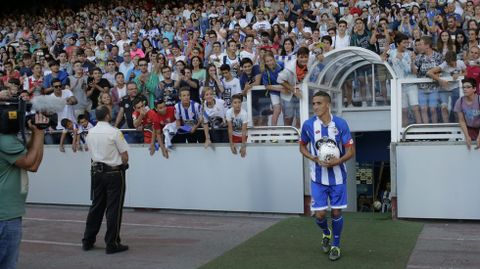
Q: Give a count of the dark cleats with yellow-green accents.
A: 2